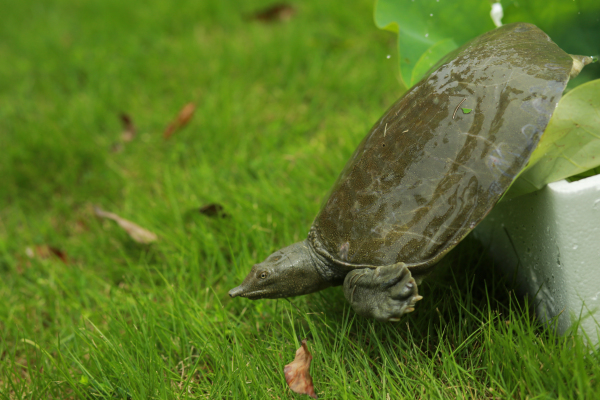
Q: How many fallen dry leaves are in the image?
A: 7